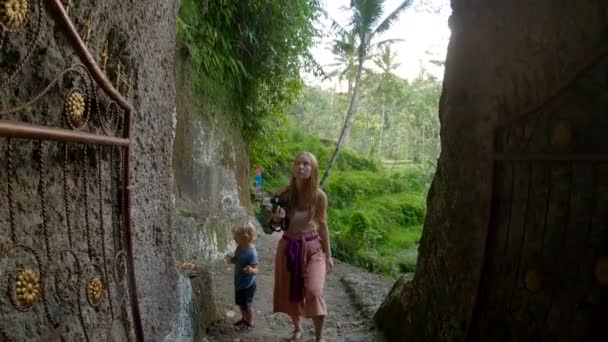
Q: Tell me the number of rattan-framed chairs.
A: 0